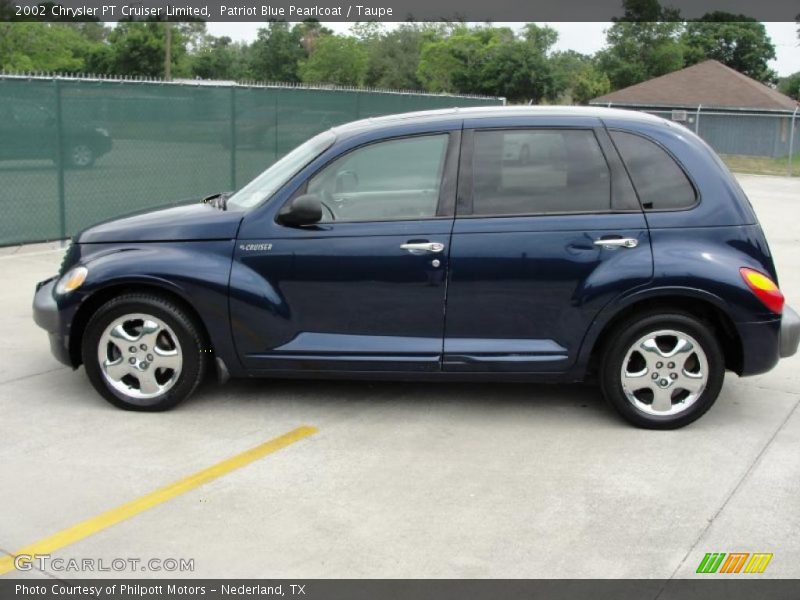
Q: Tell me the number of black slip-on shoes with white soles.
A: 0